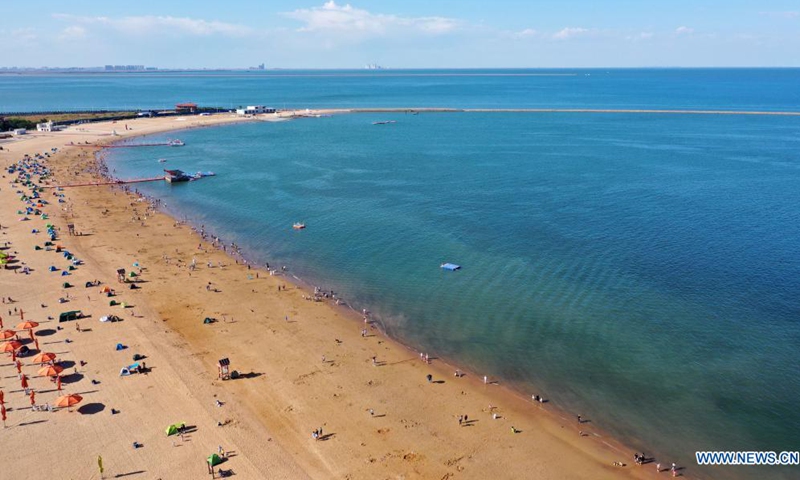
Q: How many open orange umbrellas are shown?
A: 6